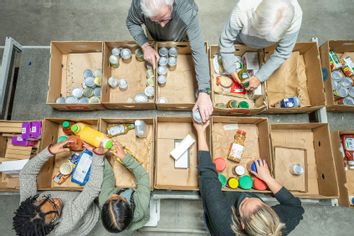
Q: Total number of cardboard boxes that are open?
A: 13